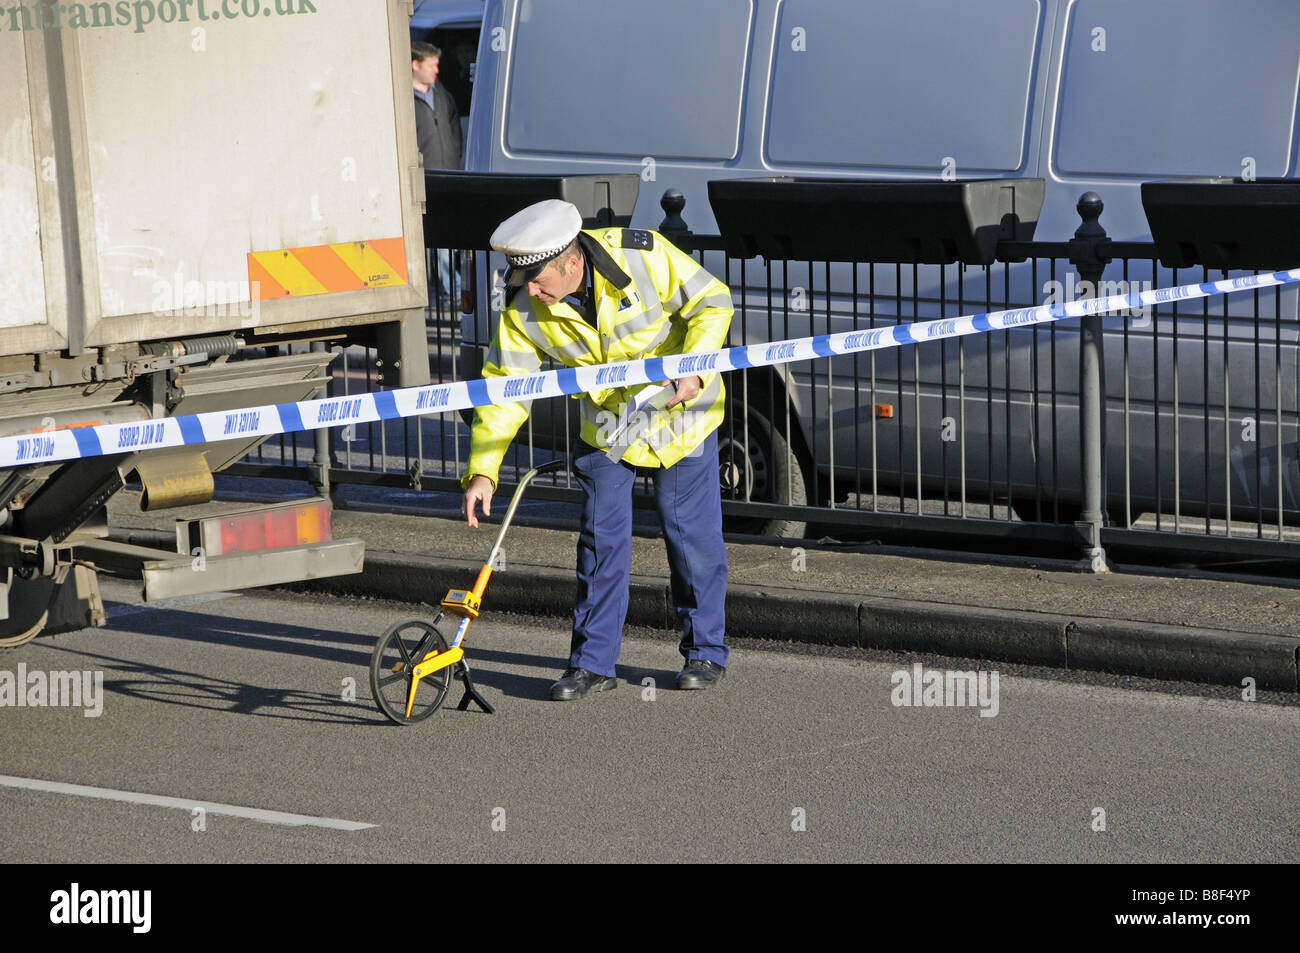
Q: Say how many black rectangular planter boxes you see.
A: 3